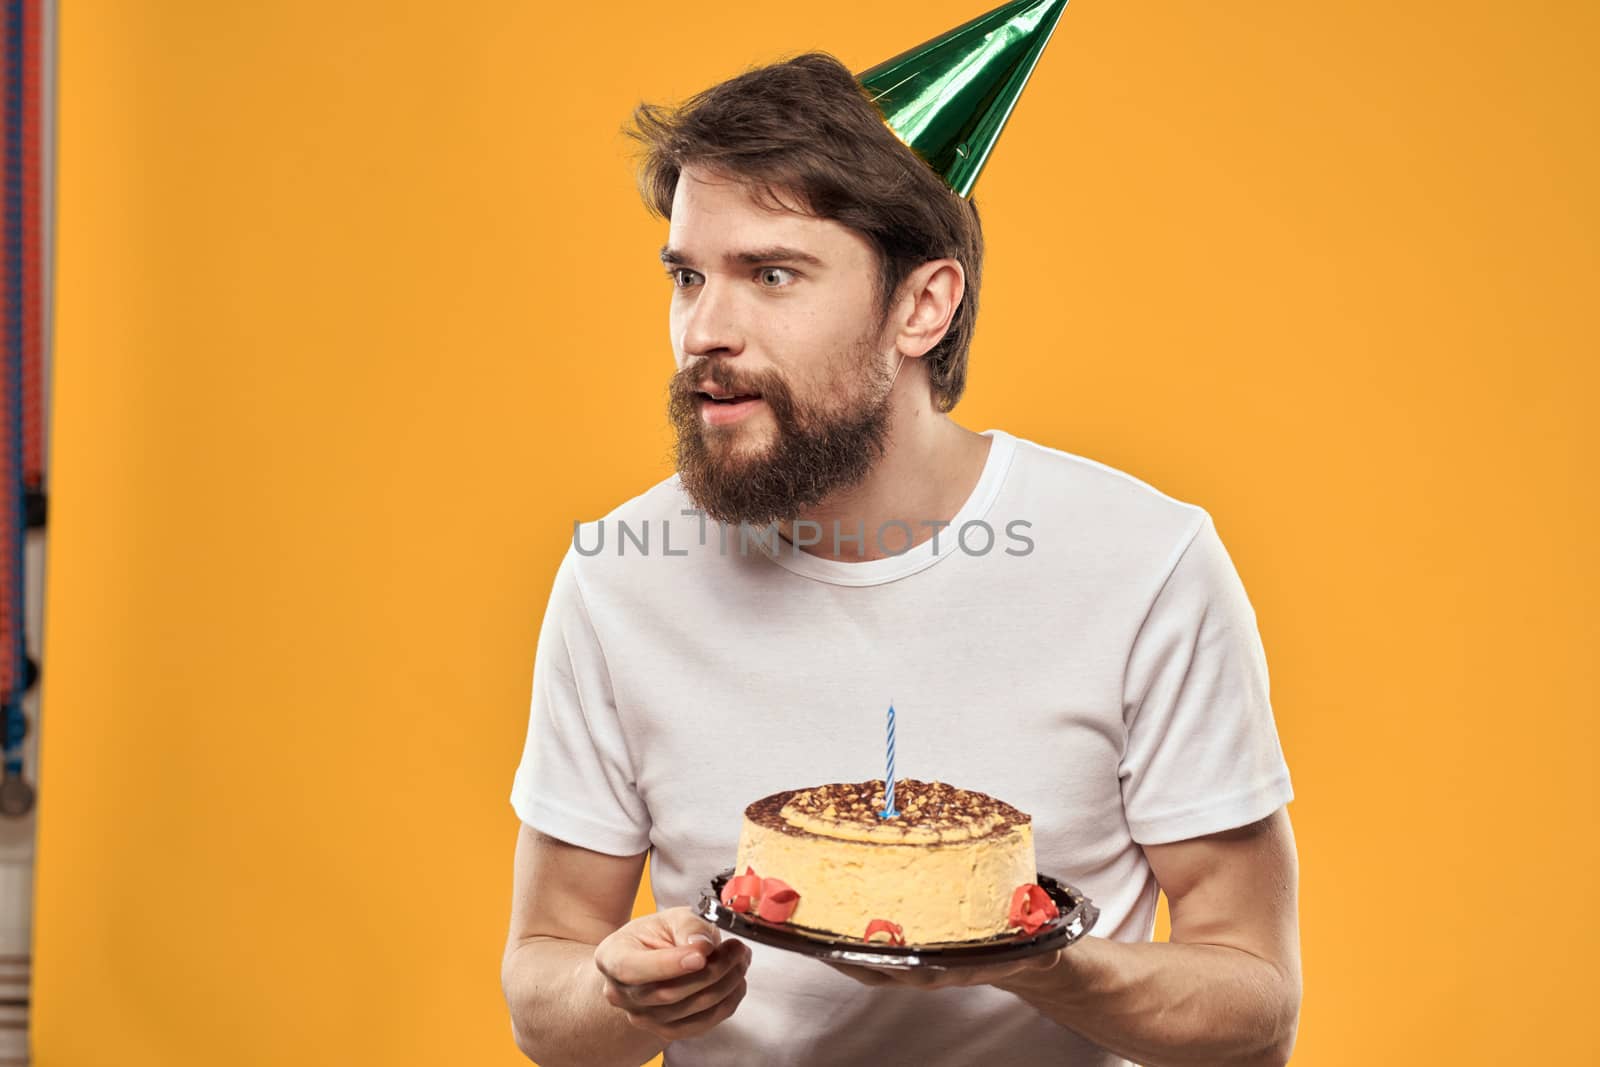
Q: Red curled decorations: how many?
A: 4